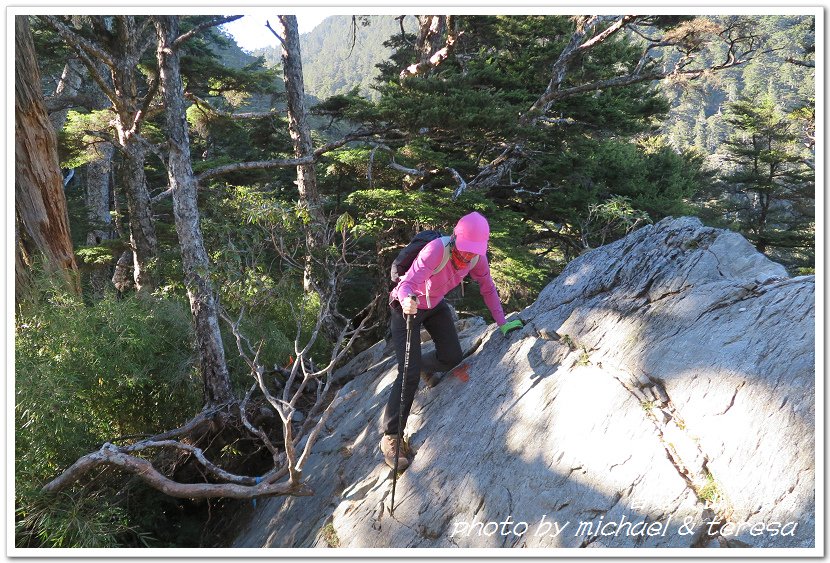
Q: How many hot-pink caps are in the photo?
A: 1